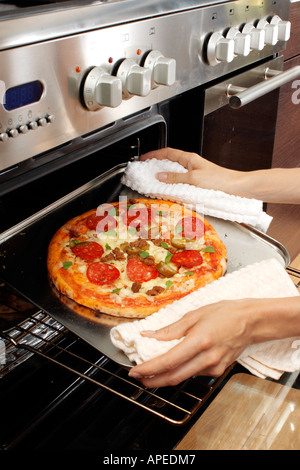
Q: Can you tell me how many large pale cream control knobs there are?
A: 8